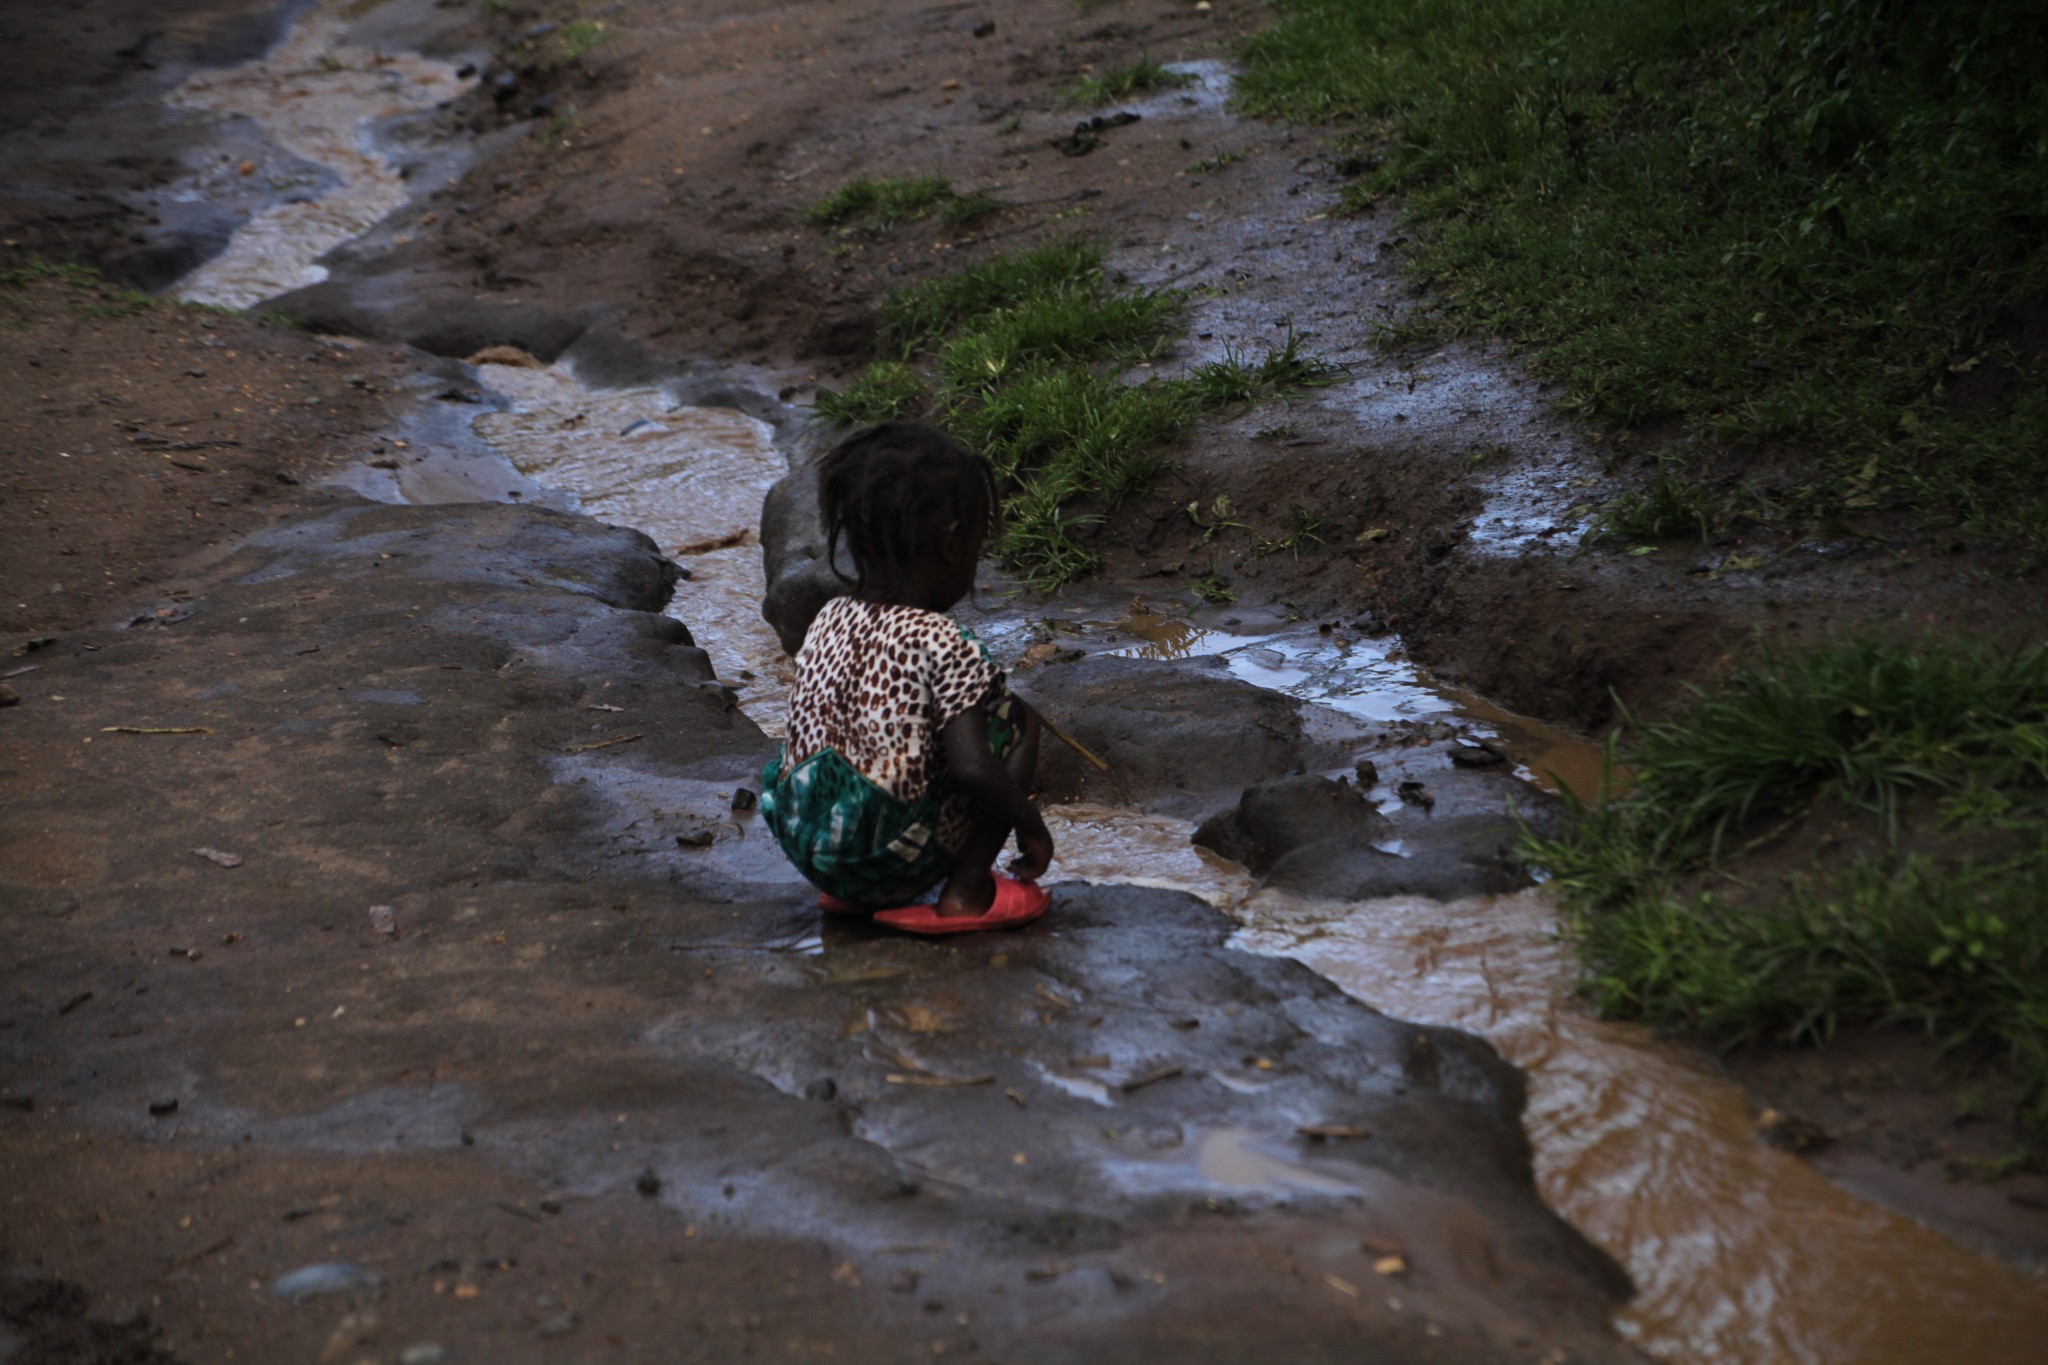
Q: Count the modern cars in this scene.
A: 0